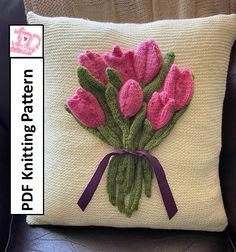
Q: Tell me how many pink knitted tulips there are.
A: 7